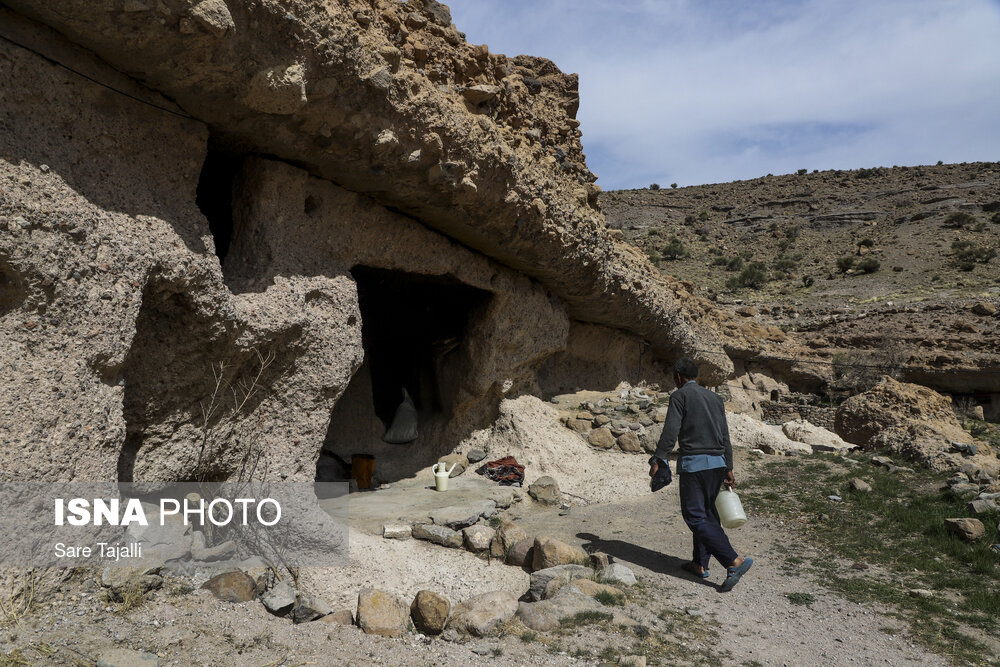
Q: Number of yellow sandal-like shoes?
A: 0